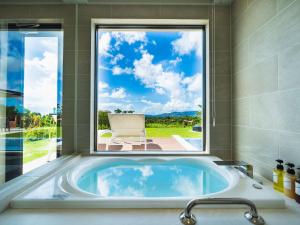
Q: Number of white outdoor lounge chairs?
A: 1